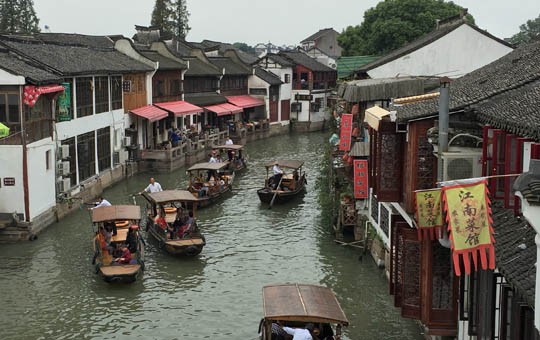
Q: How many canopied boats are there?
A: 6